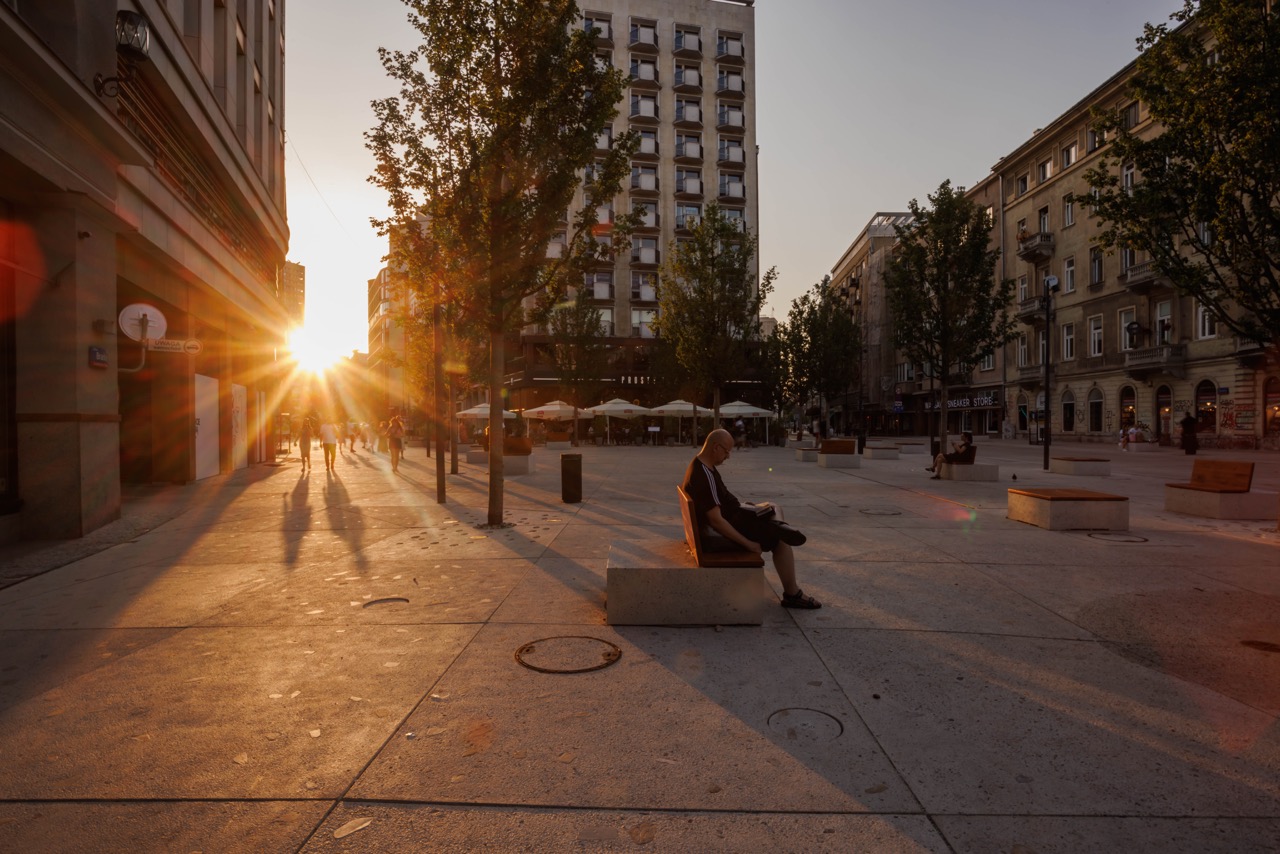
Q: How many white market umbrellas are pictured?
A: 5